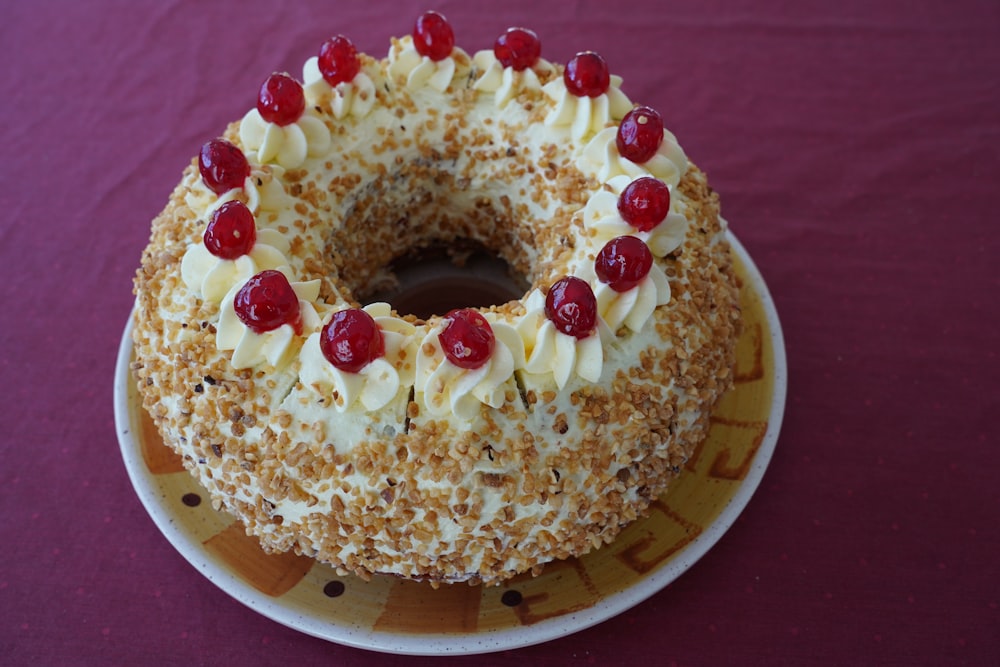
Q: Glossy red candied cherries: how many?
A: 14